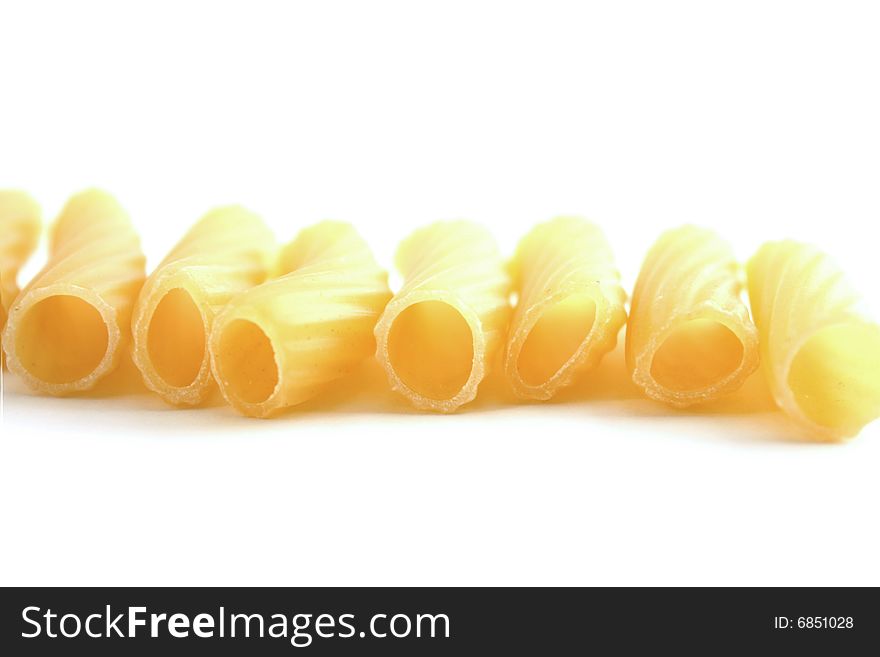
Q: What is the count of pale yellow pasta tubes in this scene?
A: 8